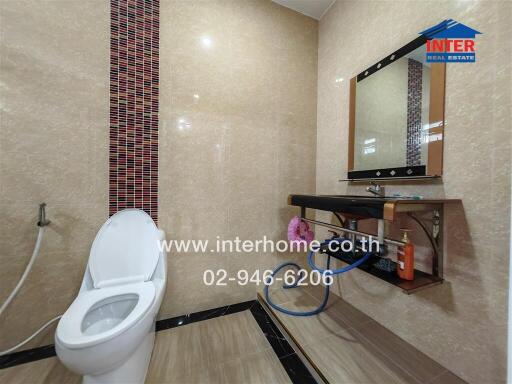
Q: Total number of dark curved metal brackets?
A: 2